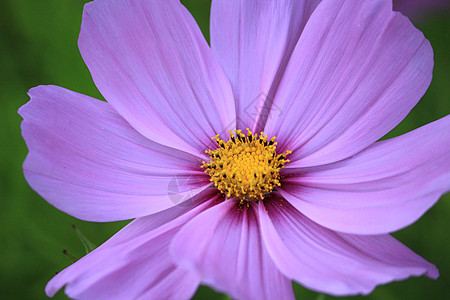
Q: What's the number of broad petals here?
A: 8